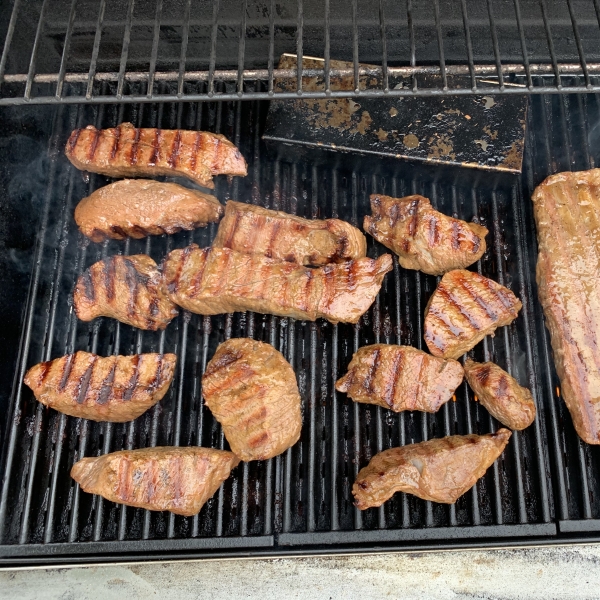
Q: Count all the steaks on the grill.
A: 14